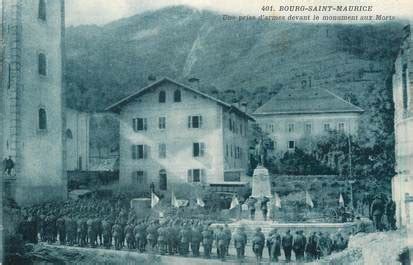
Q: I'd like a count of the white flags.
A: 7